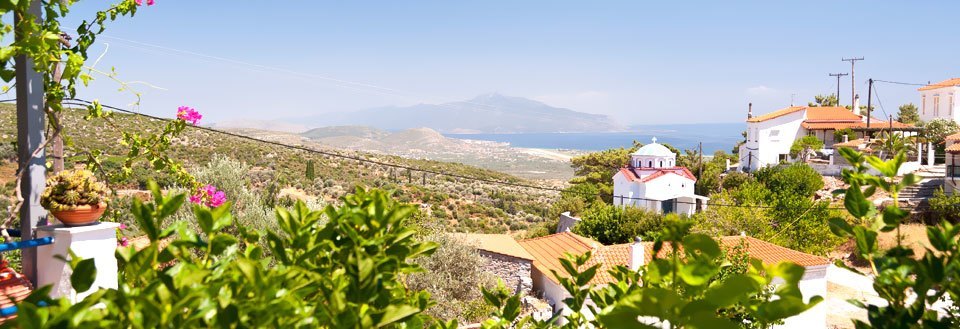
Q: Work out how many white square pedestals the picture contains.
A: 1